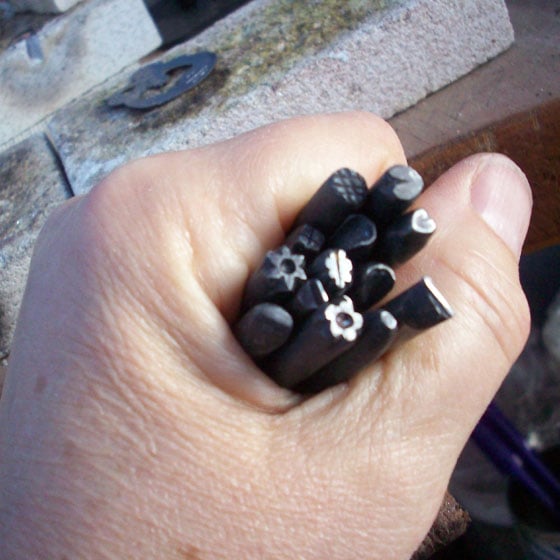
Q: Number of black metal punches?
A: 13